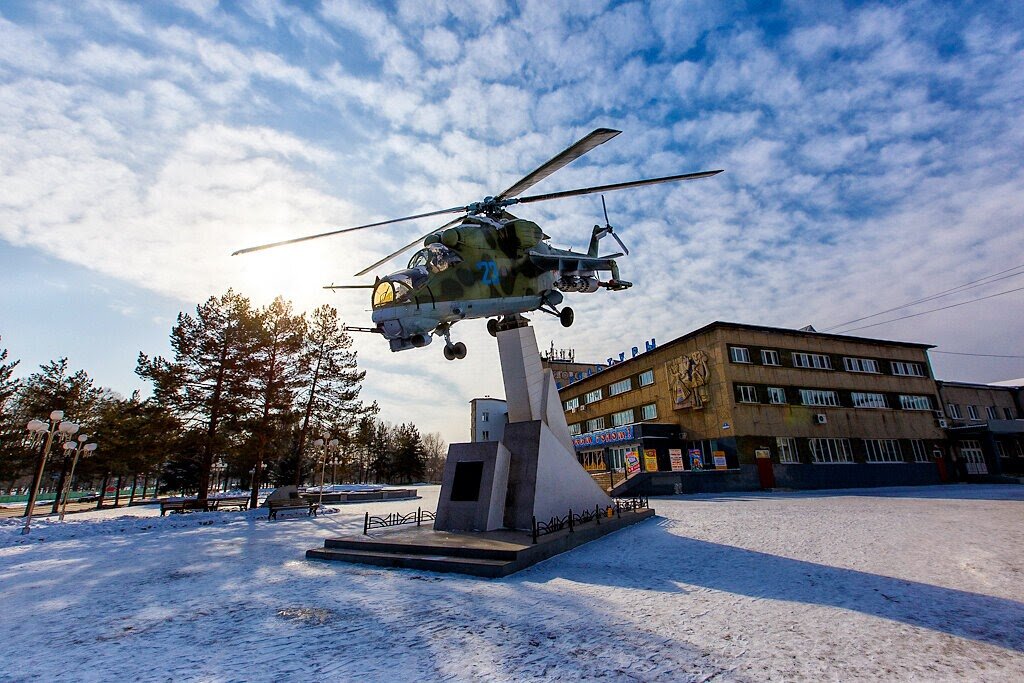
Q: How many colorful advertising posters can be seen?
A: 5